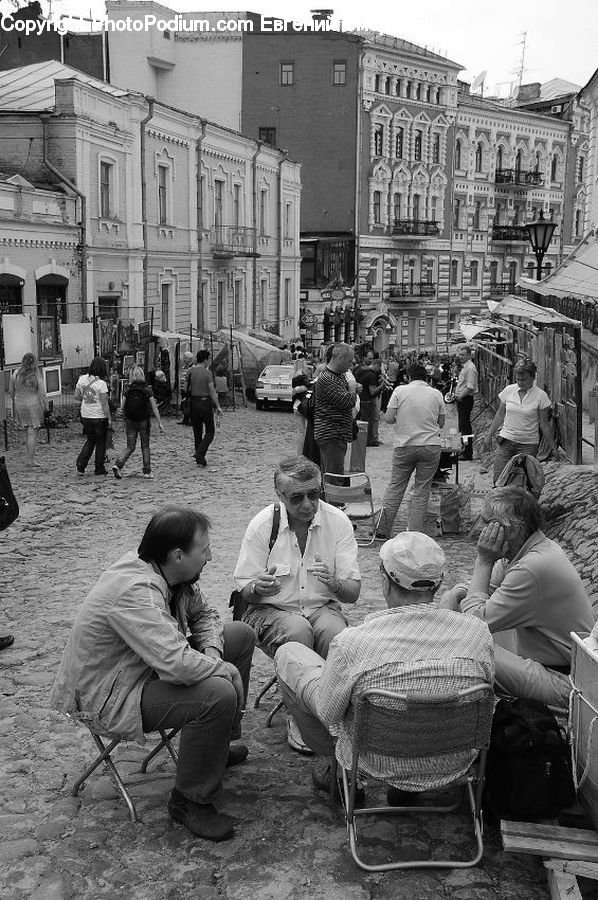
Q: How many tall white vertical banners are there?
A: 2